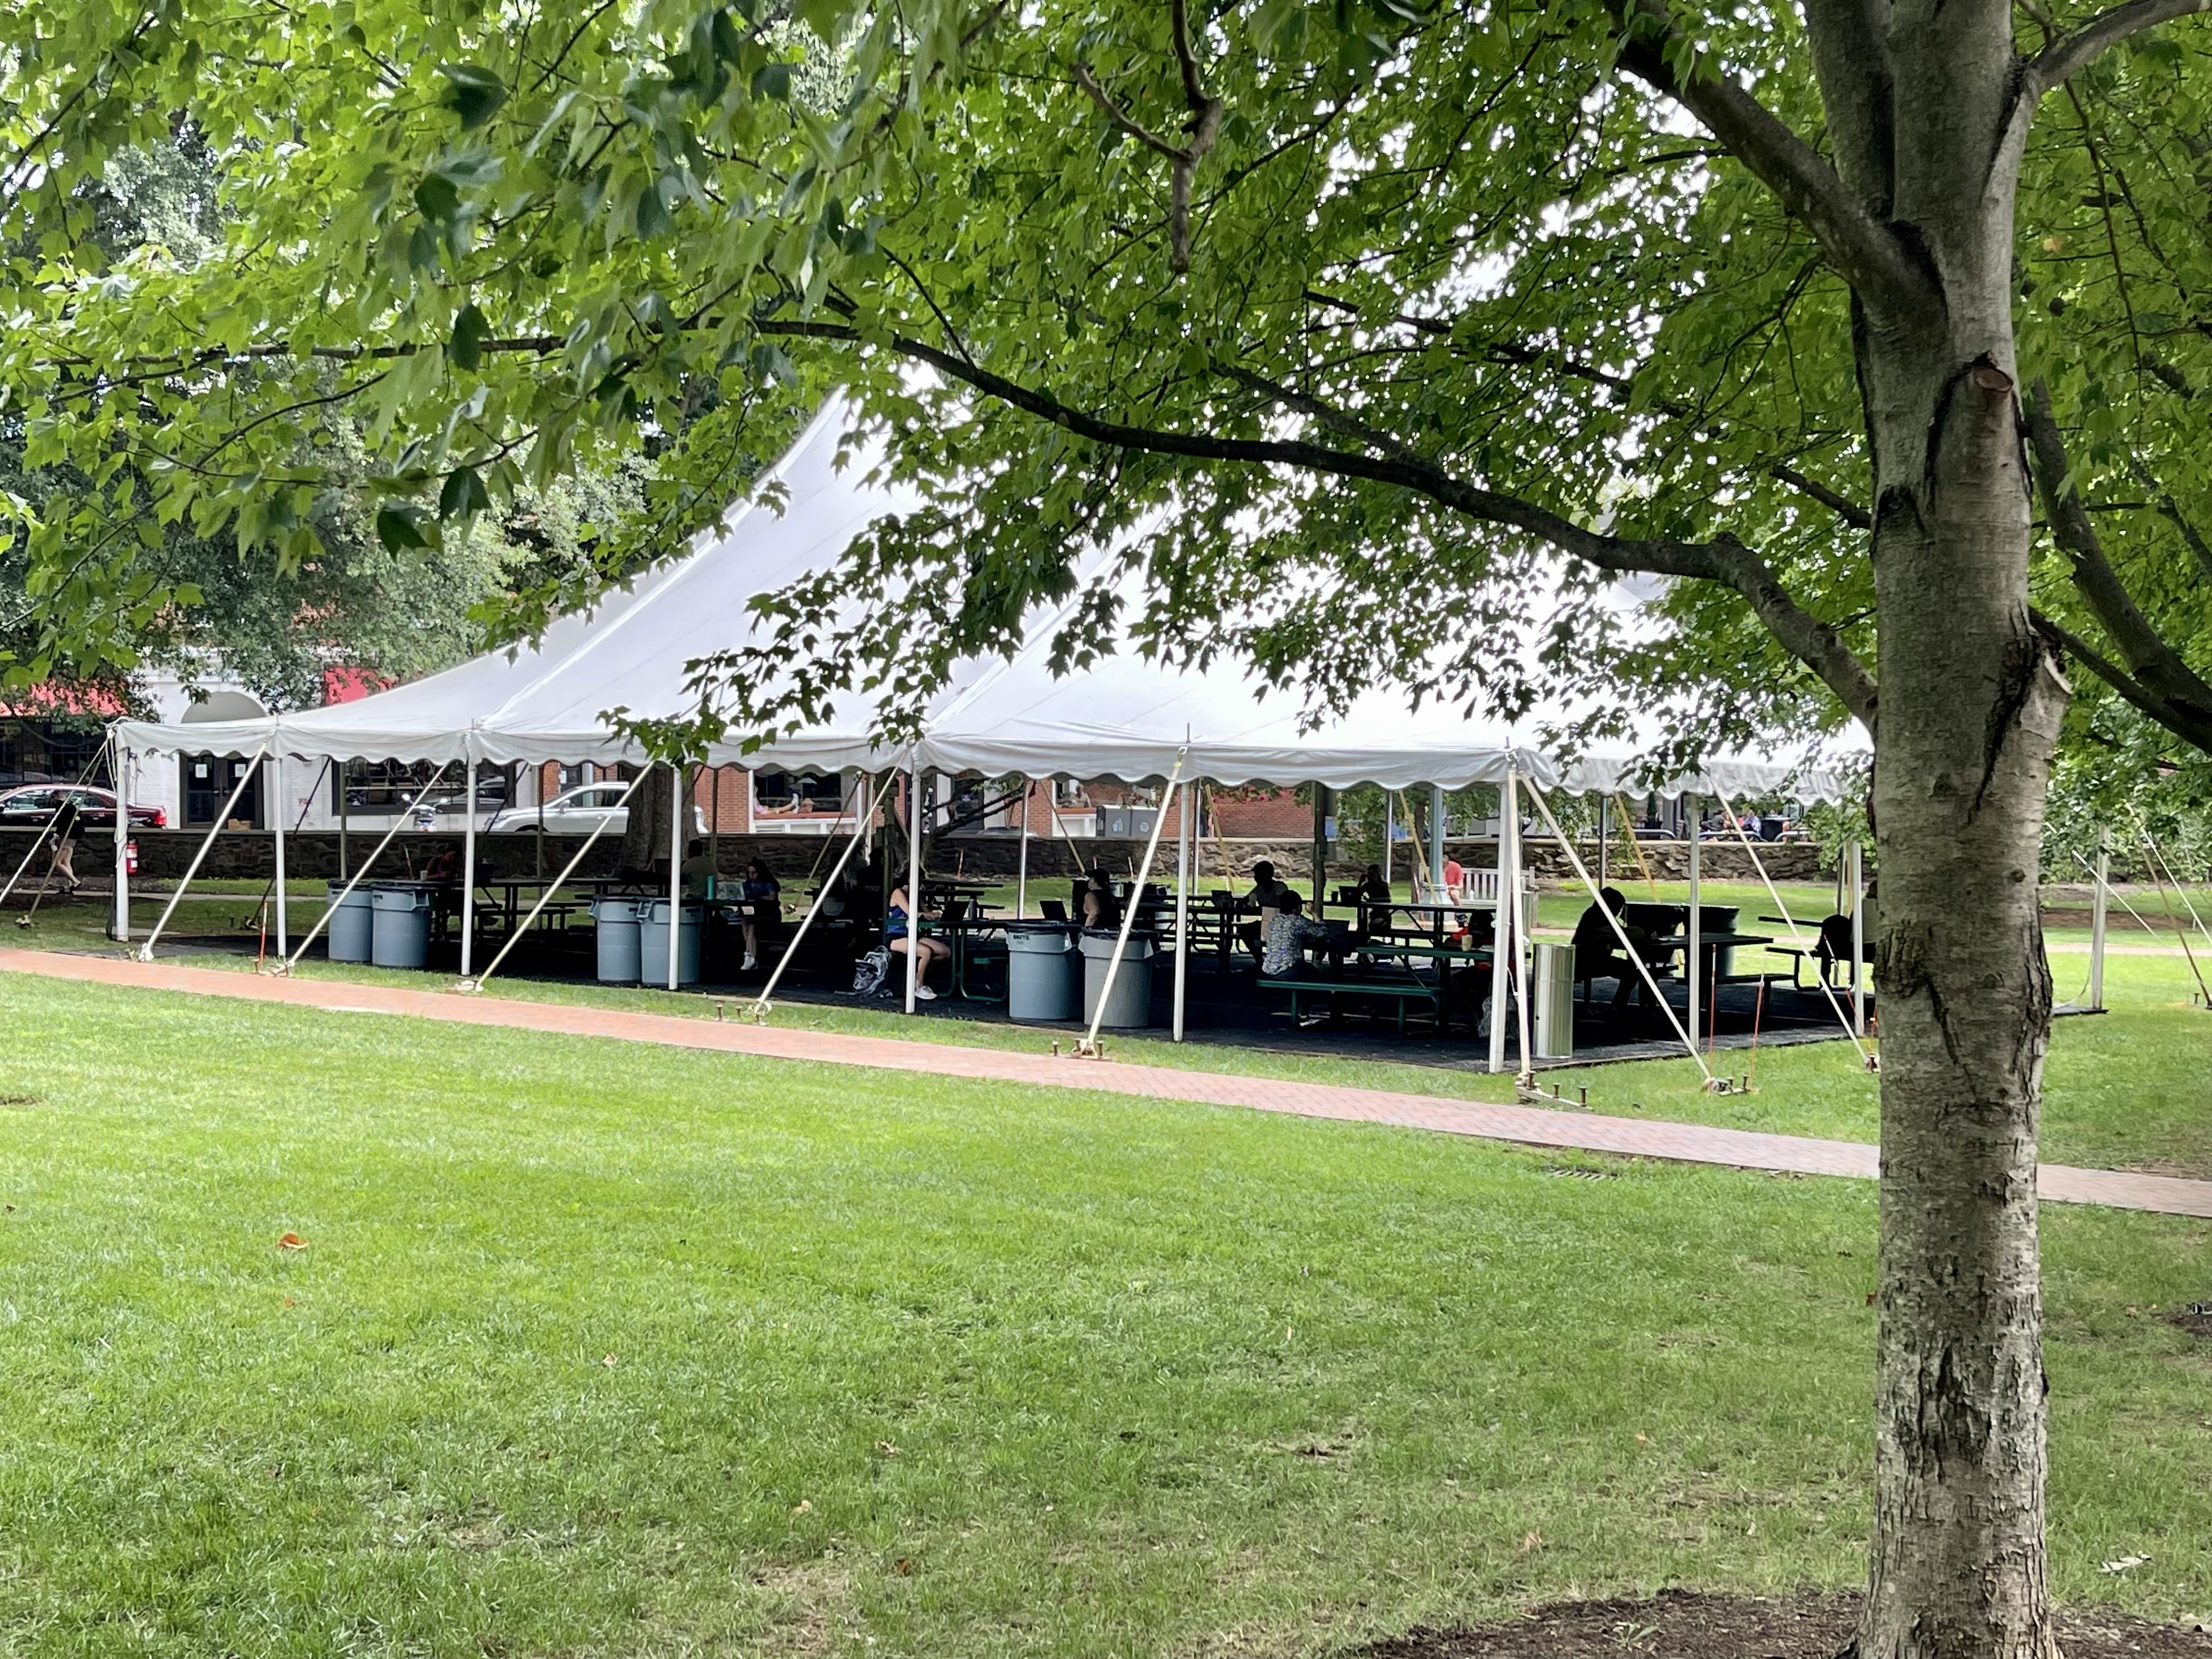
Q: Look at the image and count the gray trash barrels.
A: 6